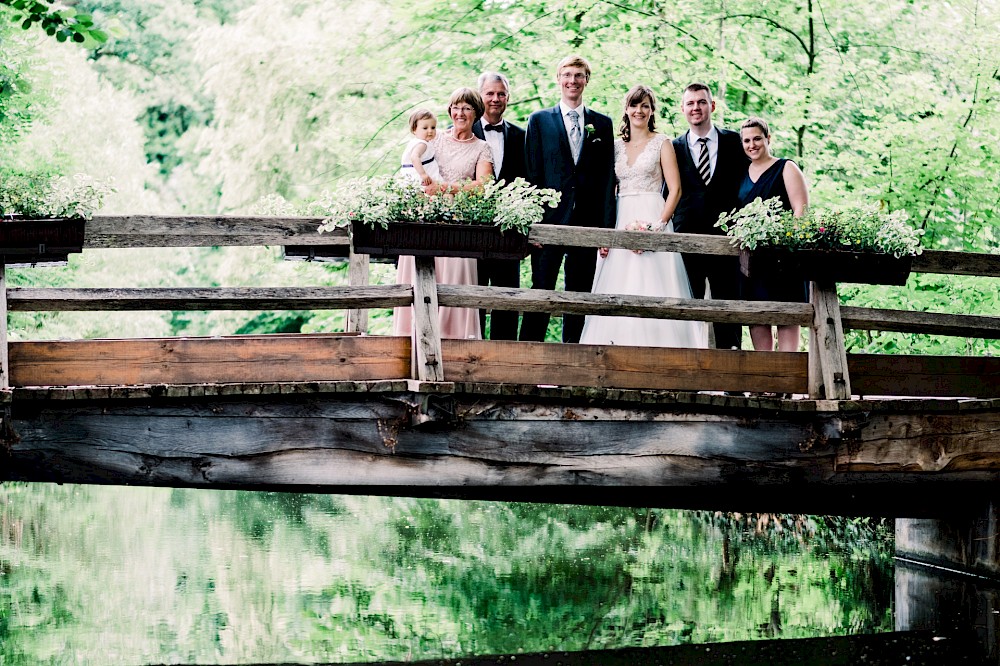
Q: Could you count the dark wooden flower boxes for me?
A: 3